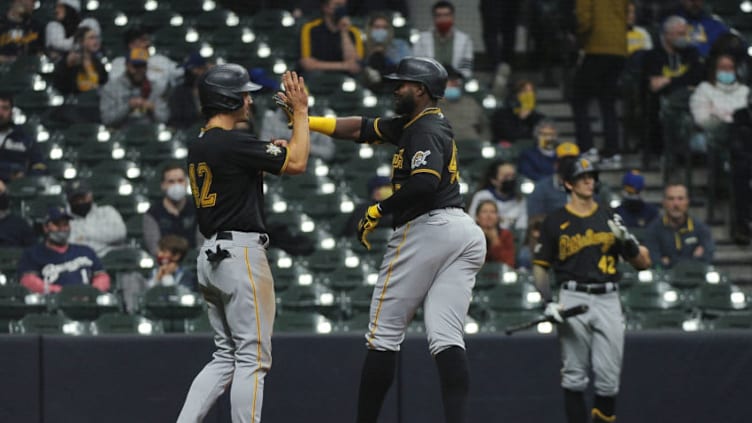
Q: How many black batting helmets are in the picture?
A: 3